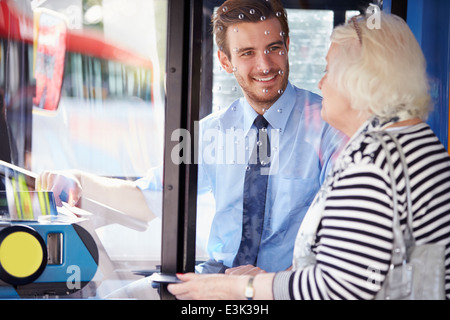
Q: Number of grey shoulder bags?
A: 1